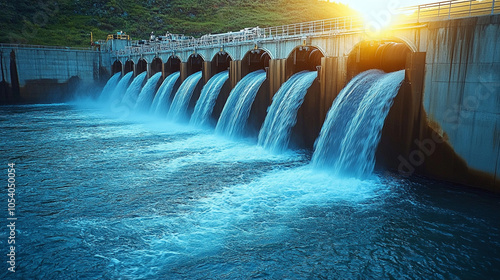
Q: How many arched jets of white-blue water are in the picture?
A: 10